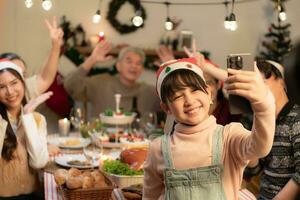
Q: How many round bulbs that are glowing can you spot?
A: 8